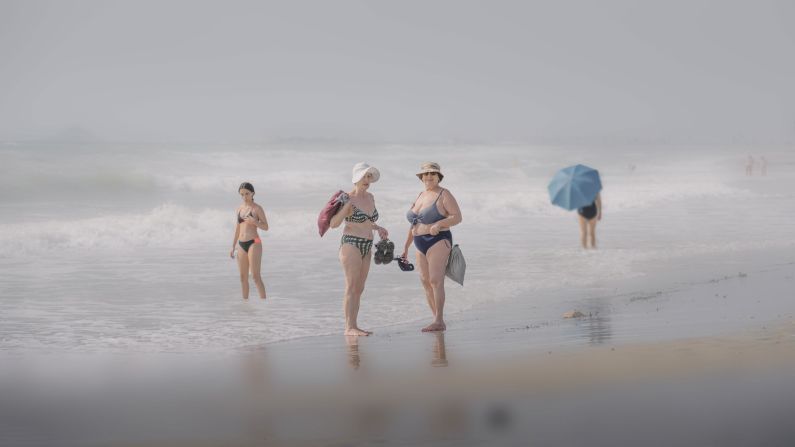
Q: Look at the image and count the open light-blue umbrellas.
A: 1